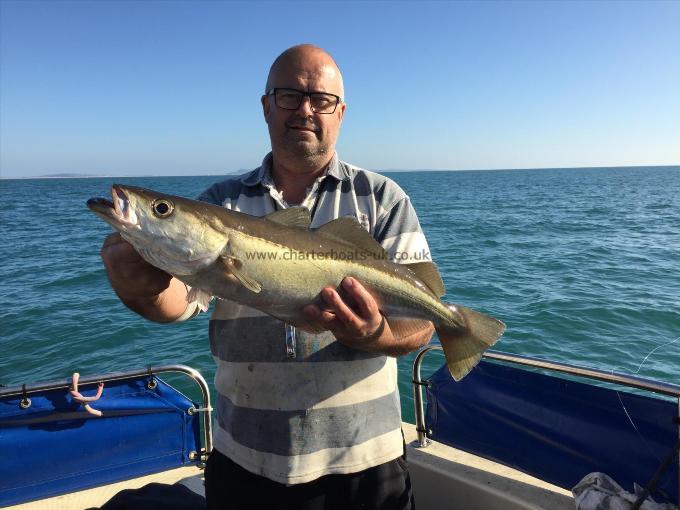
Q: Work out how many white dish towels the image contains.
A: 1